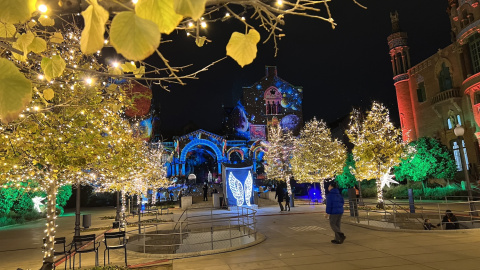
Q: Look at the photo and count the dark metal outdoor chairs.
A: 3